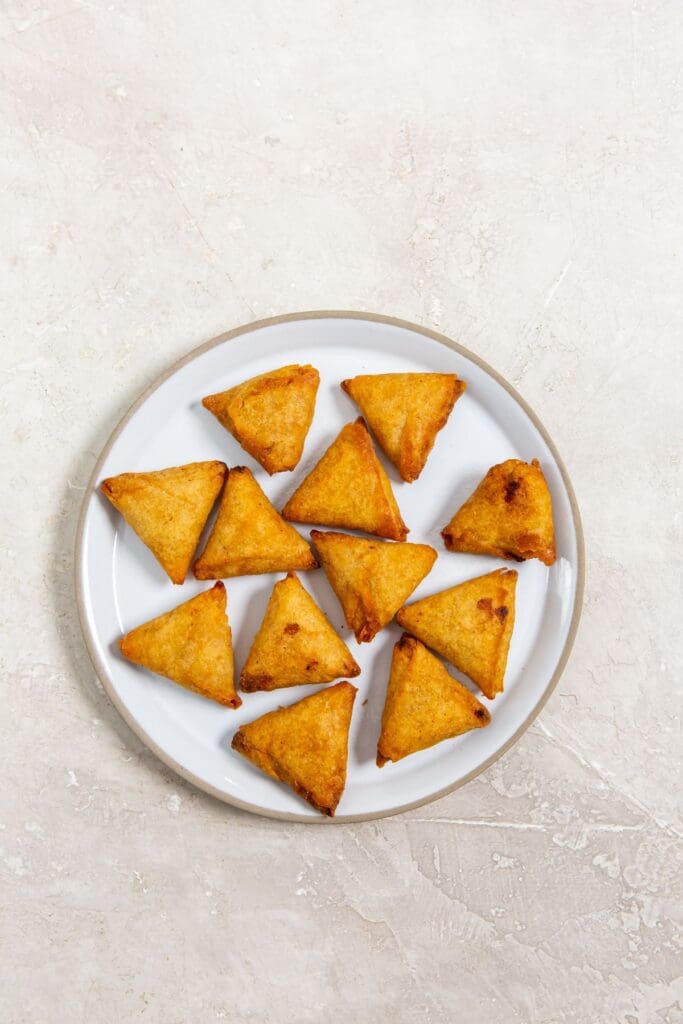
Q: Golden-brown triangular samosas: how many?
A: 12